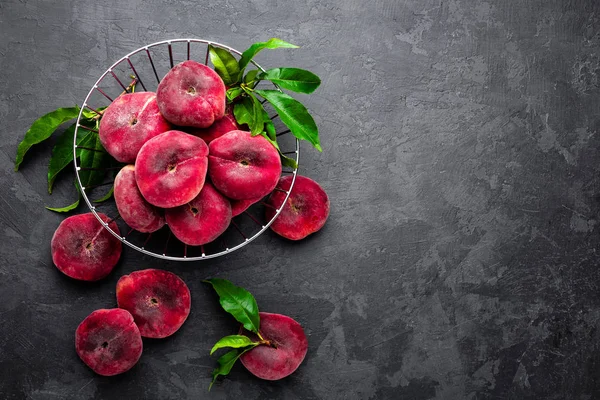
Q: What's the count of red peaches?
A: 13